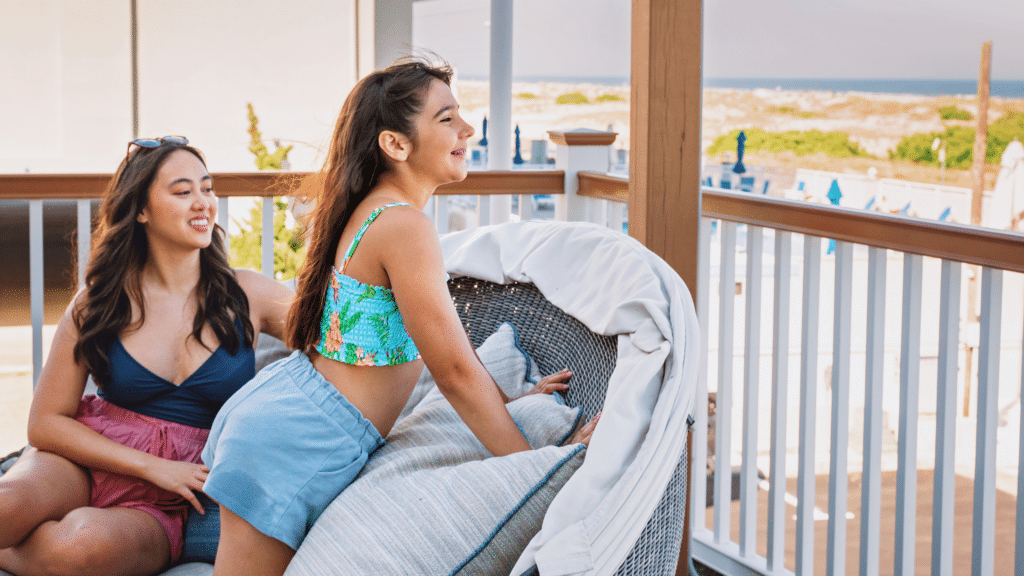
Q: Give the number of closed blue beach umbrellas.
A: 4